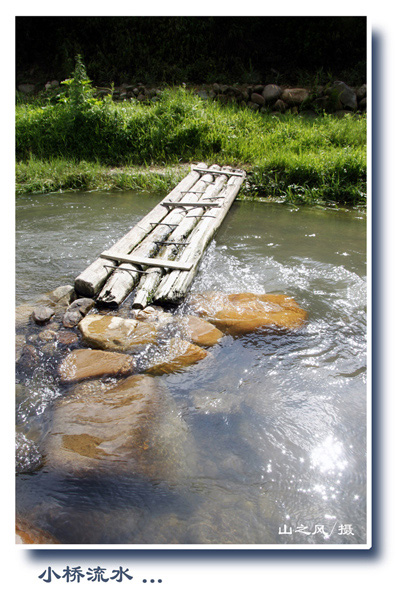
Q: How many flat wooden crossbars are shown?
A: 3